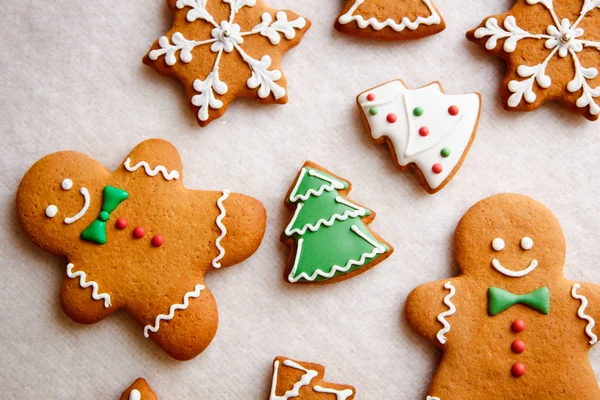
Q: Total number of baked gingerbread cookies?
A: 9